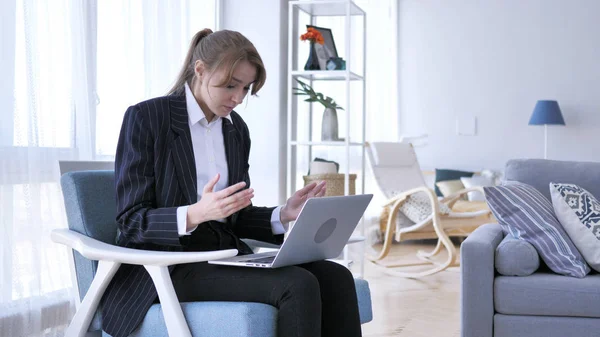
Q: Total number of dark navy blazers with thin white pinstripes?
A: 1